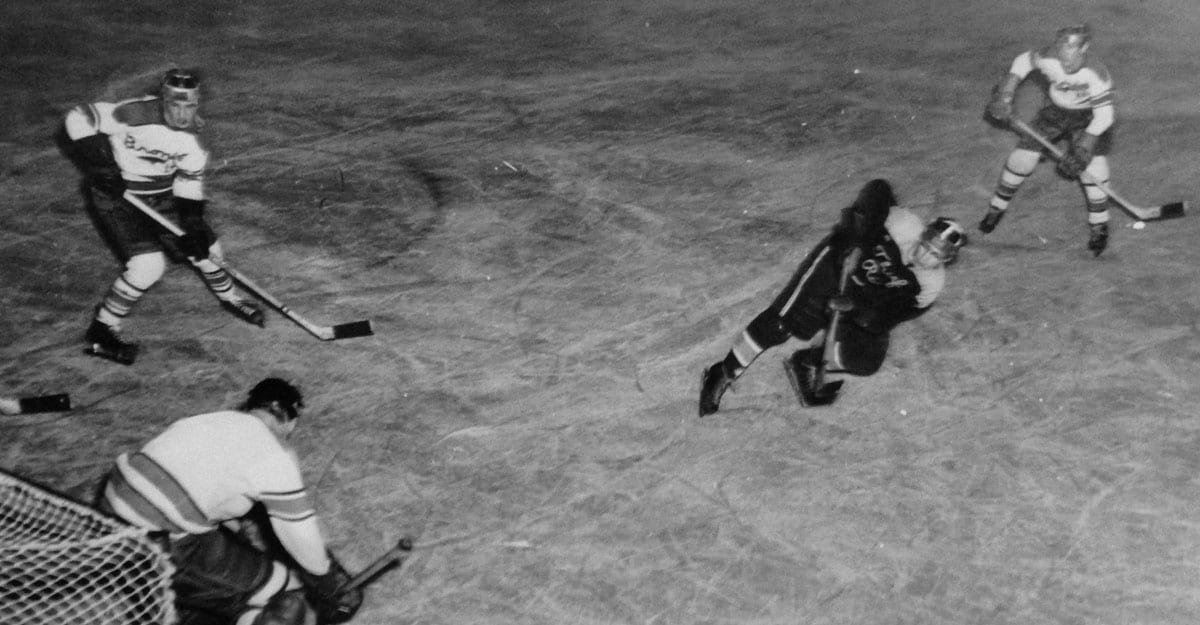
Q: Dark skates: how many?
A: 6